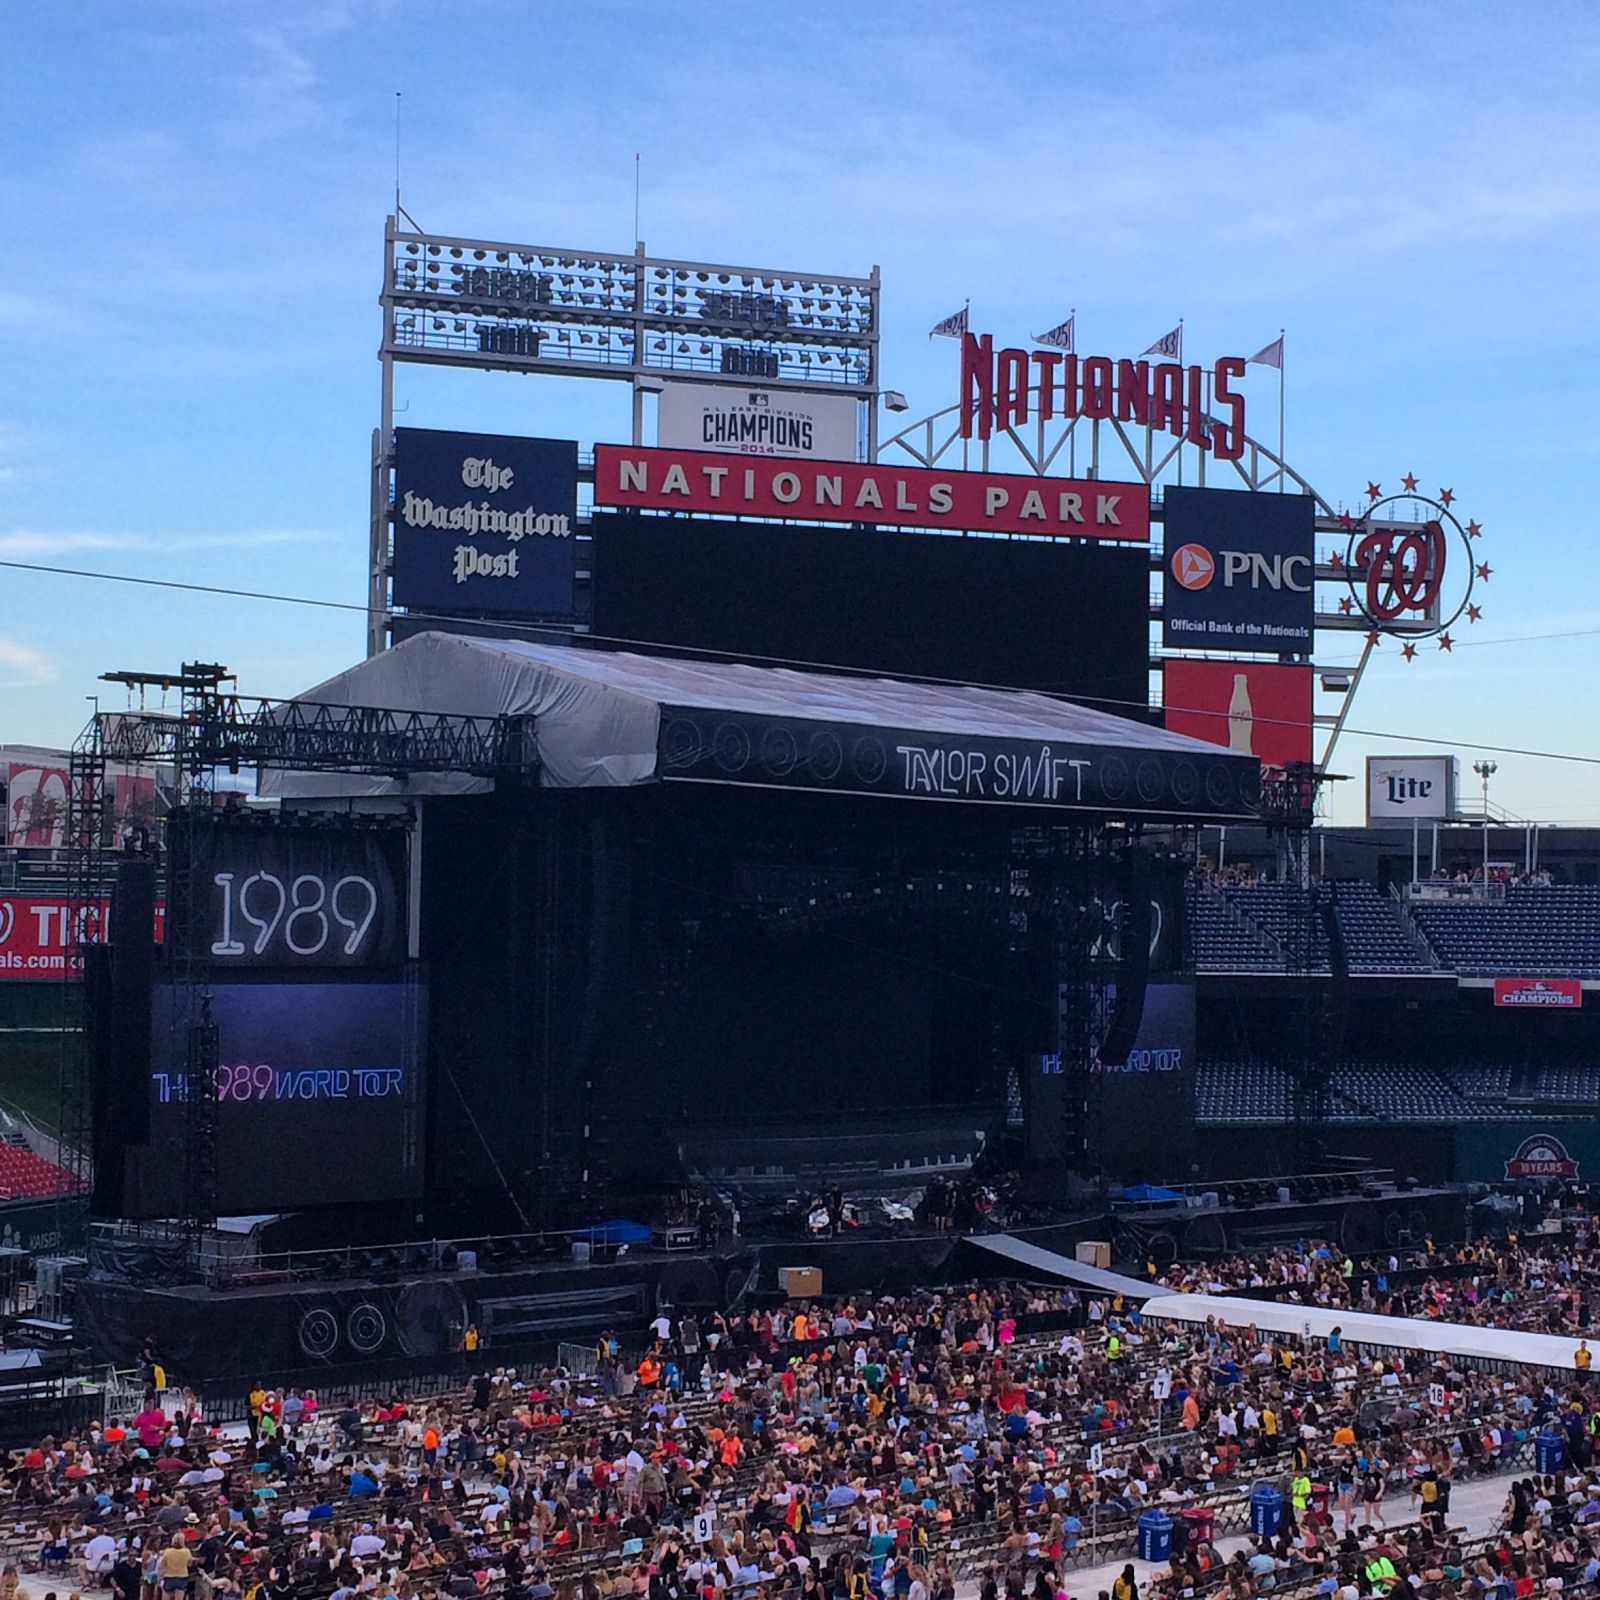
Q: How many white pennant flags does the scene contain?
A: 4